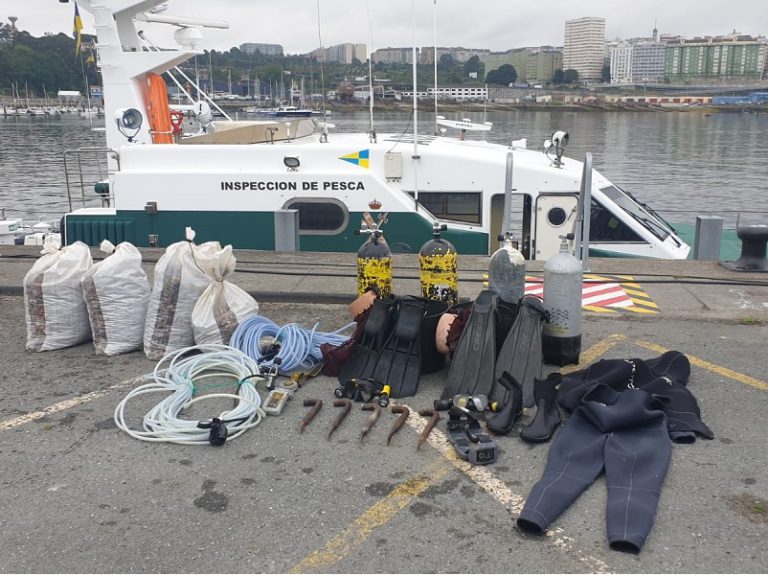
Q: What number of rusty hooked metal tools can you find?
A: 5